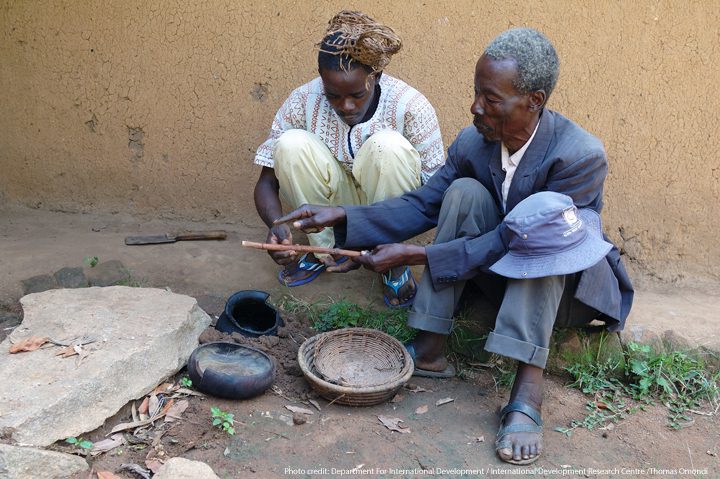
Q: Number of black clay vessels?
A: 2